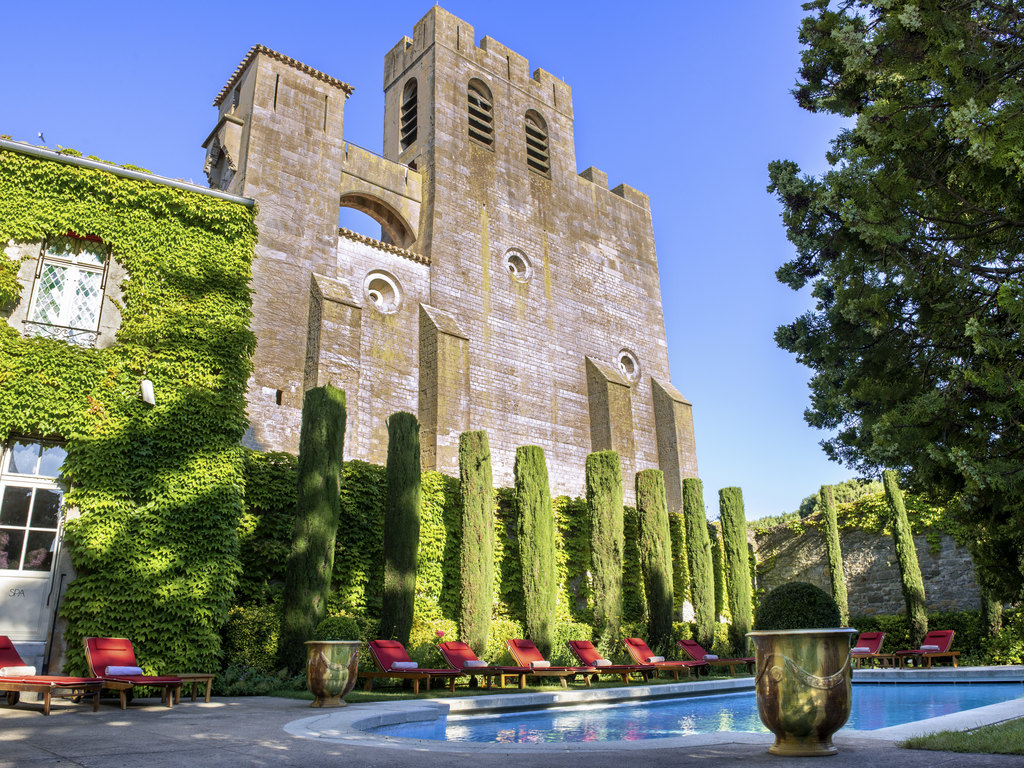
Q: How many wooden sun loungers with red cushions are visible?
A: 10